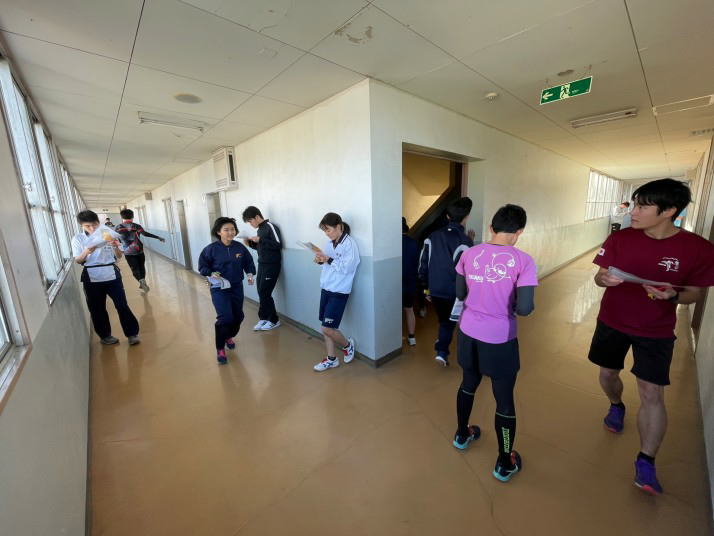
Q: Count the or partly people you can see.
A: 11